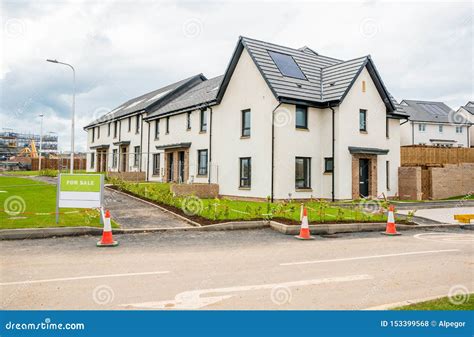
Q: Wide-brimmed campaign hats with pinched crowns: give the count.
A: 0